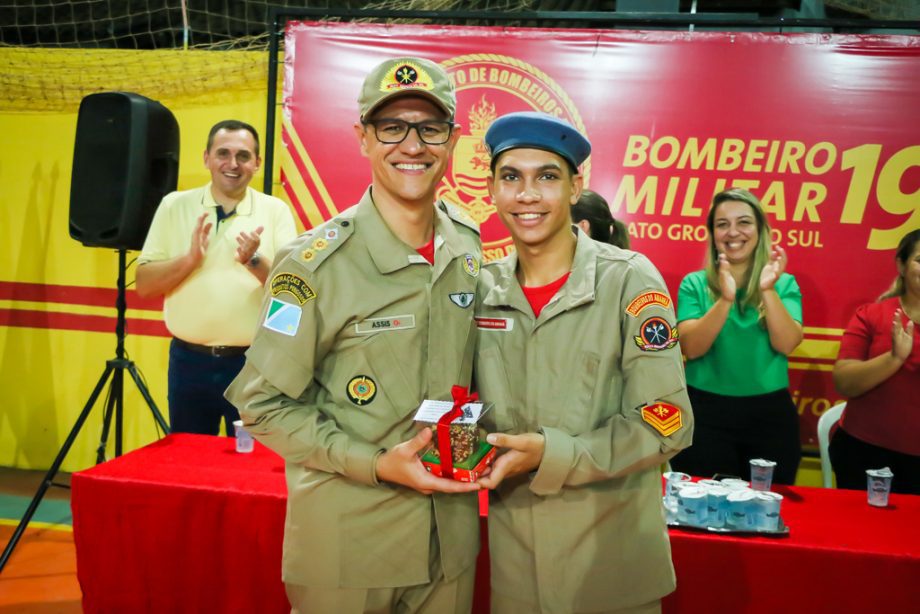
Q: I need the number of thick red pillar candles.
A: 0